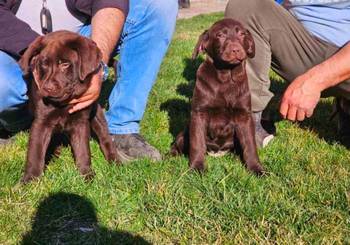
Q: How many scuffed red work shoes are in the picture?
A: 0